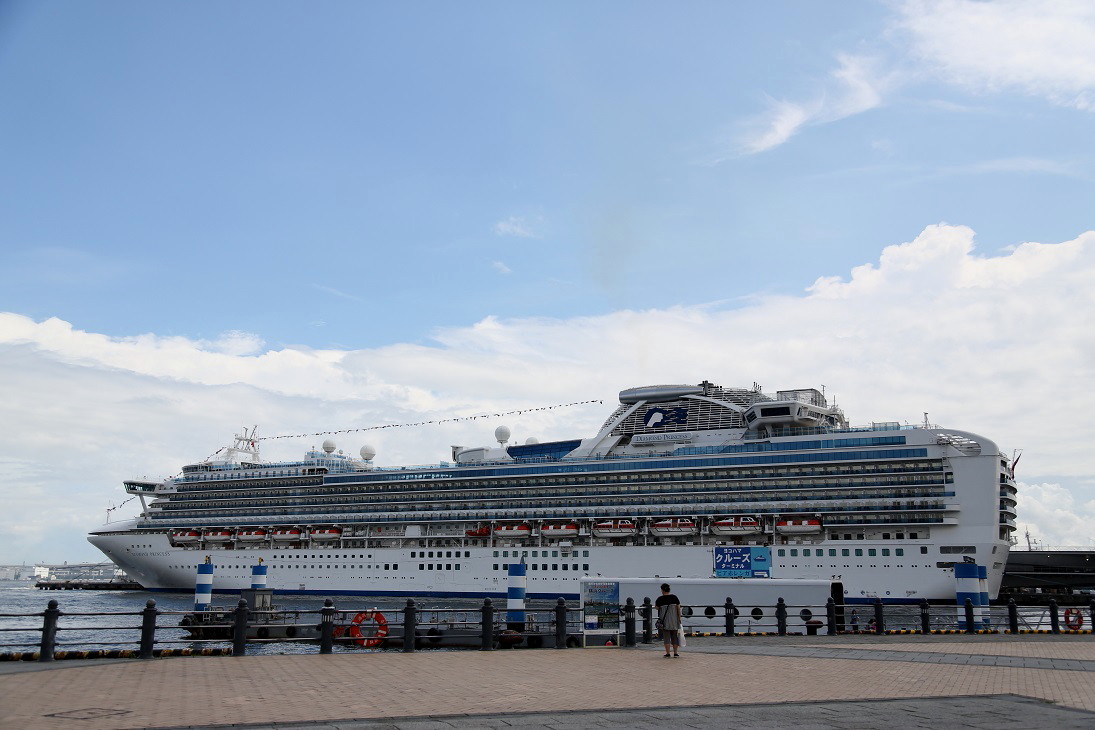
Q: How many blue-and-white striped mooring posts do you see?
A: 5